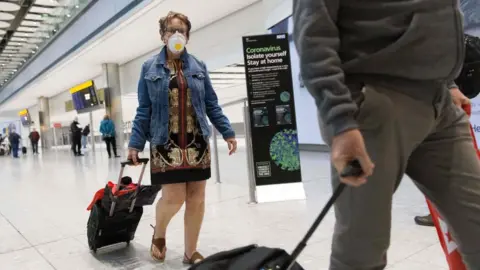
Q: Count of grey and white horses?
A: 0